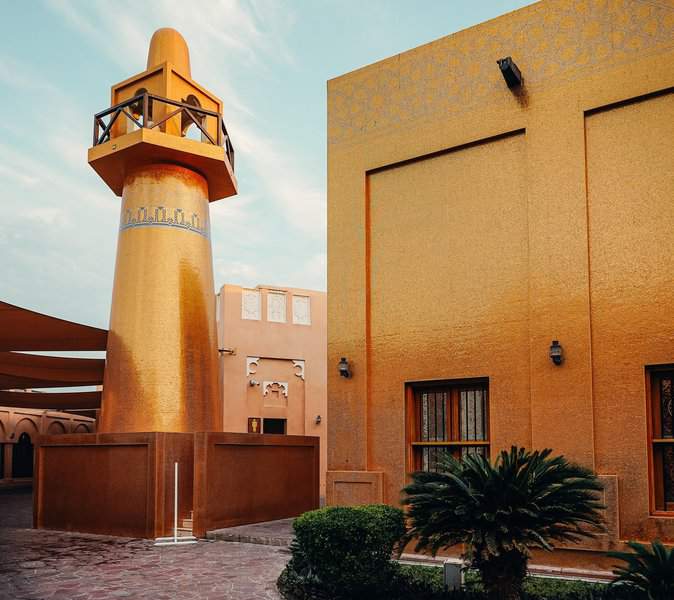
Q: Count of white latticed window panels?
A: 3